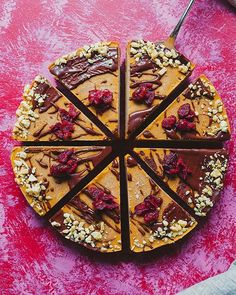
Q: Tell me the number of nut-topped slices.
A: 8